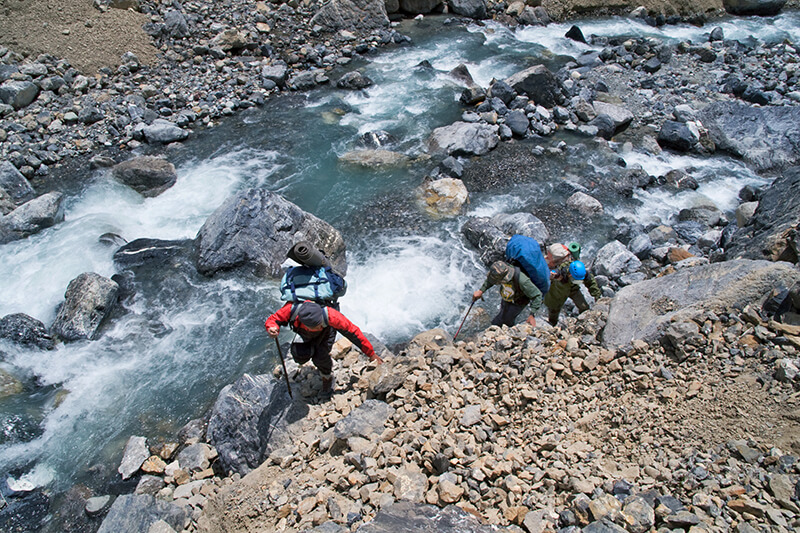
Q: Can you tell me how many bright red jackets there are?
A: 1